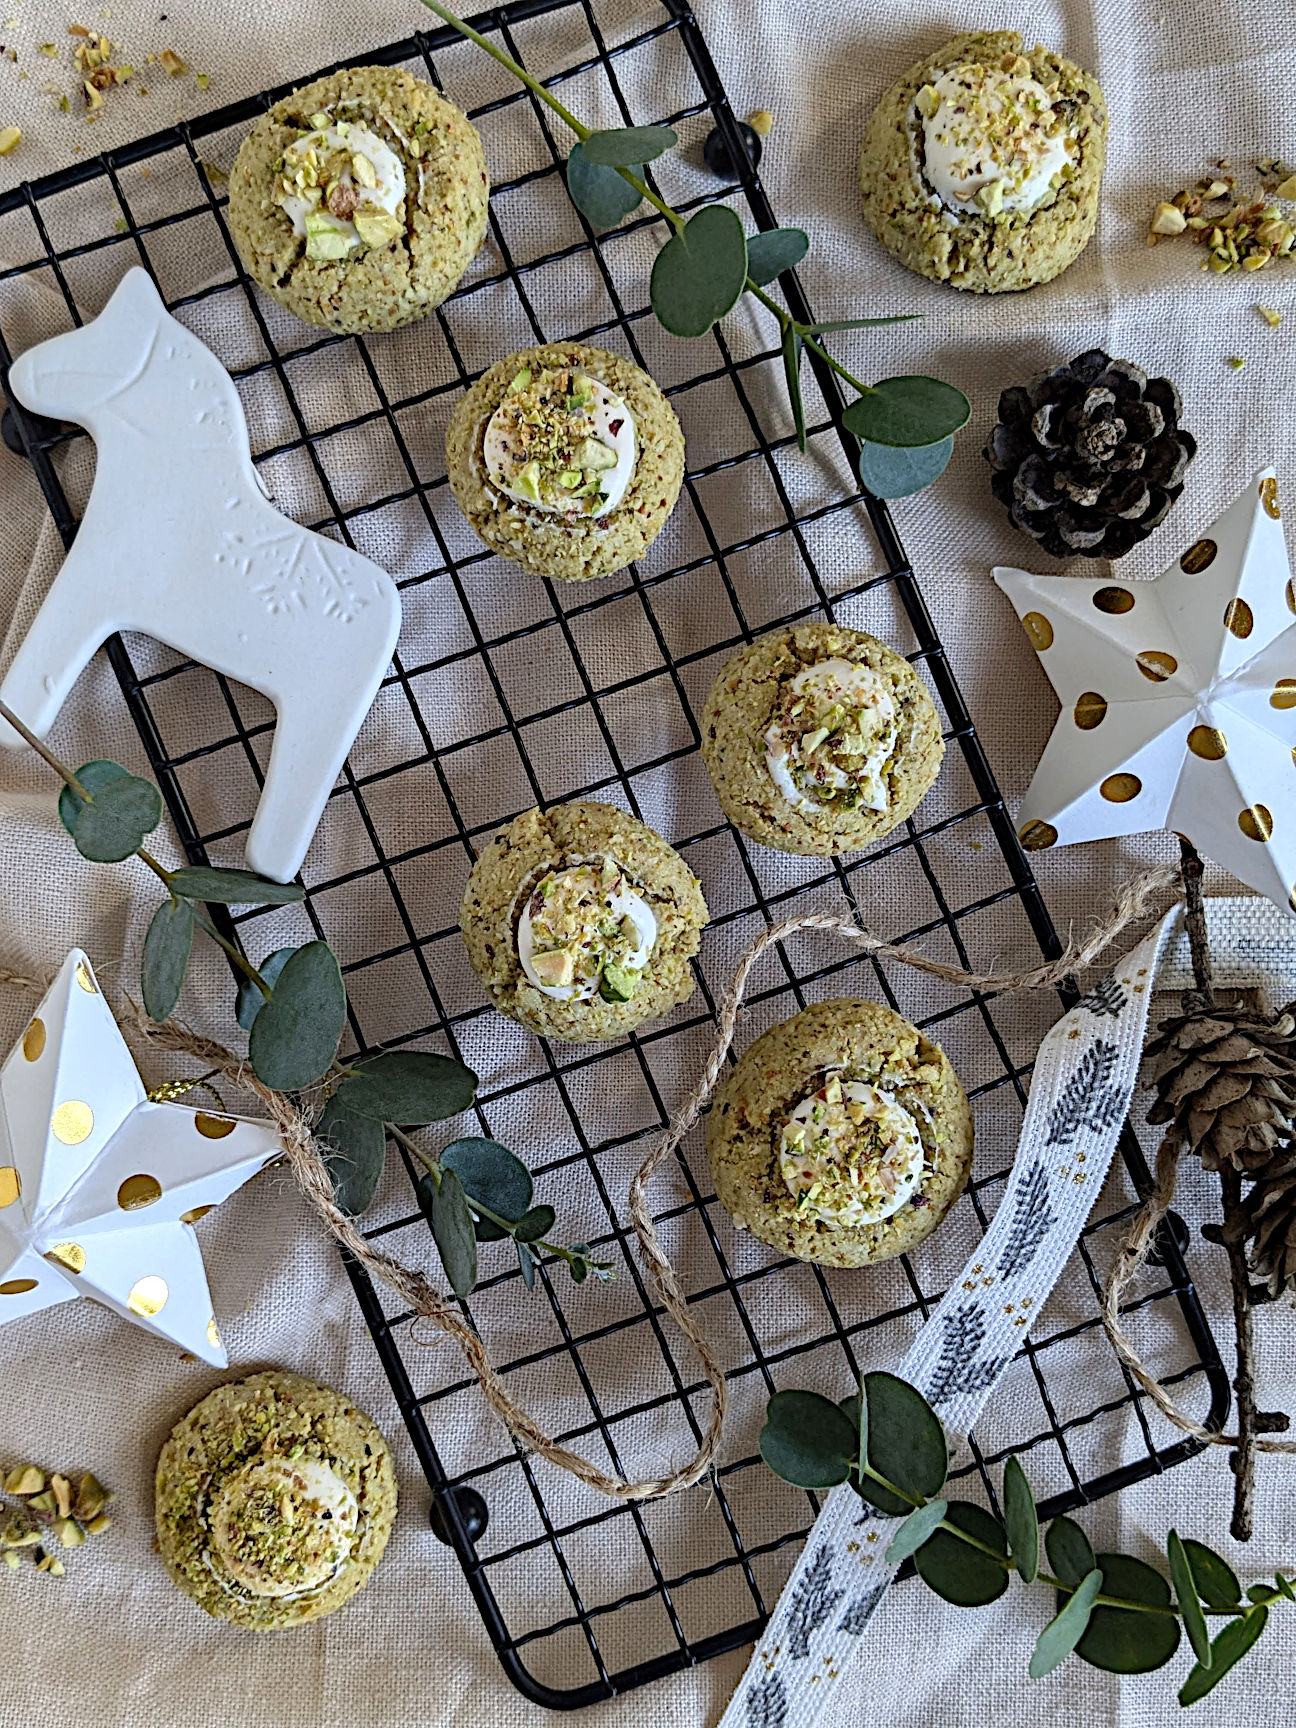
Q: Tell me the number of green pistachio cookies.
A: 7